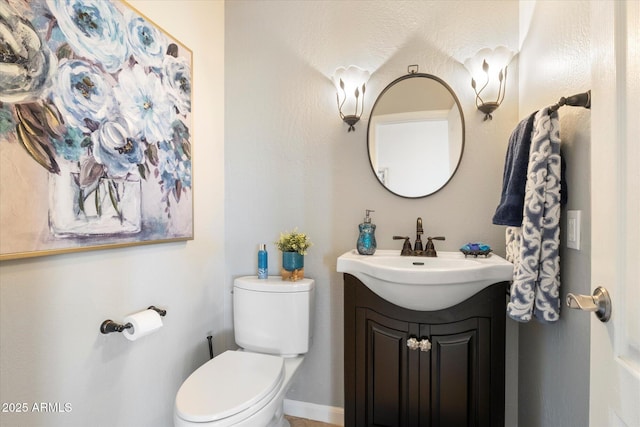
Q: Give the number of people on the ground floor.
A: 0